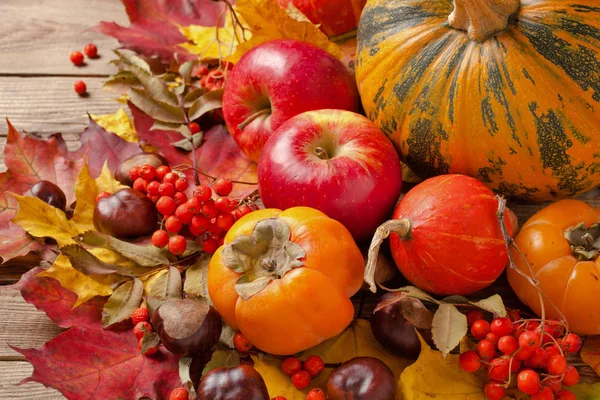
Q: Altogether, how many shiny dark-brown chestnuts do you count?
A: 7